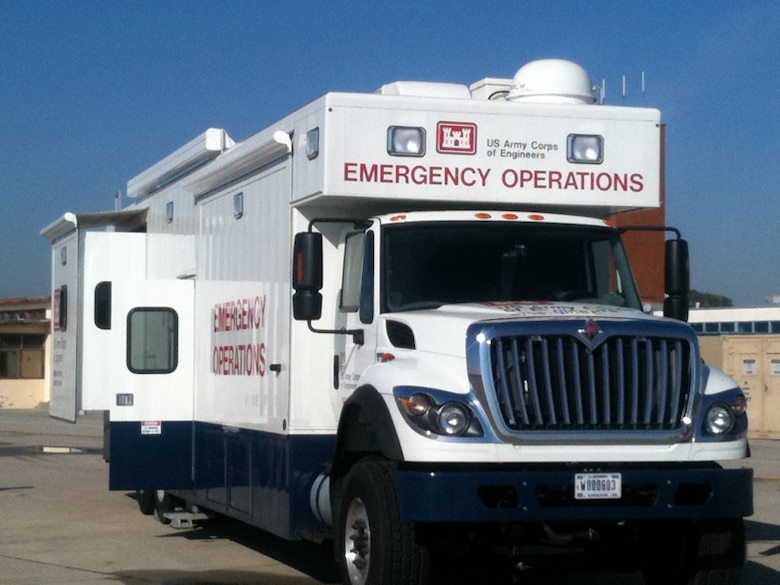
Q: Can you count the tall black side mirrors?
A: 2